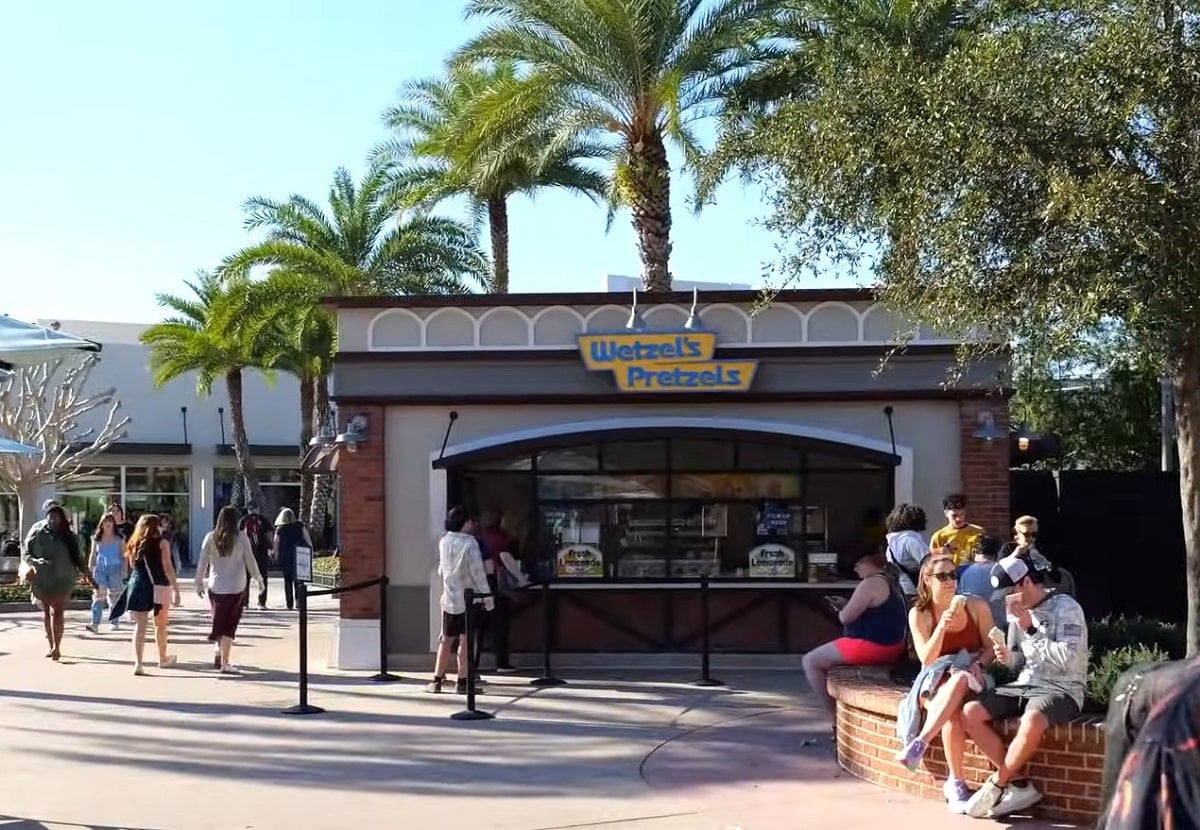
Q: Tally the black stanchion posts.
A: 5